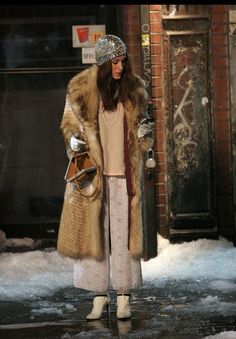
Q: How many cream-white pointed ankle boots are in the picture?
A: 2